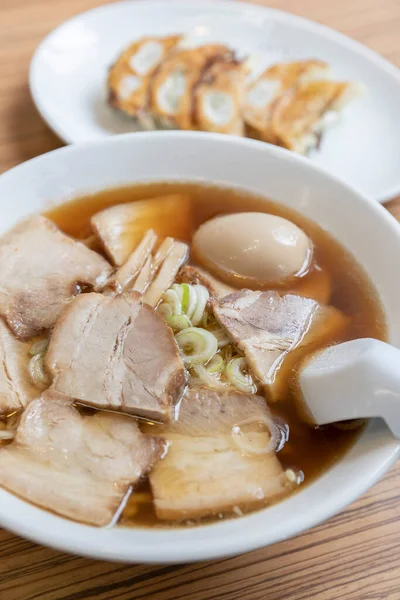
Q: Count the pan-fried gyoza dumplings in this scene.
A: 5